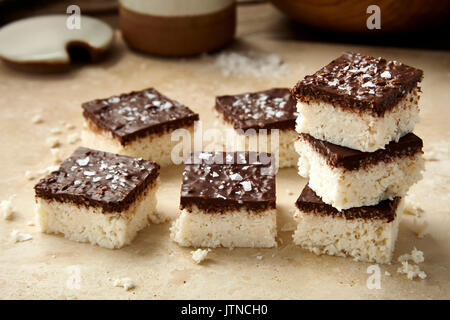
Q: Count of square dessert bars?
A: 7